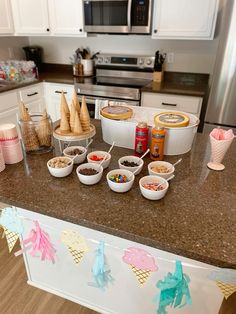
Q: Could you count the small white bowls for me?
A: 8